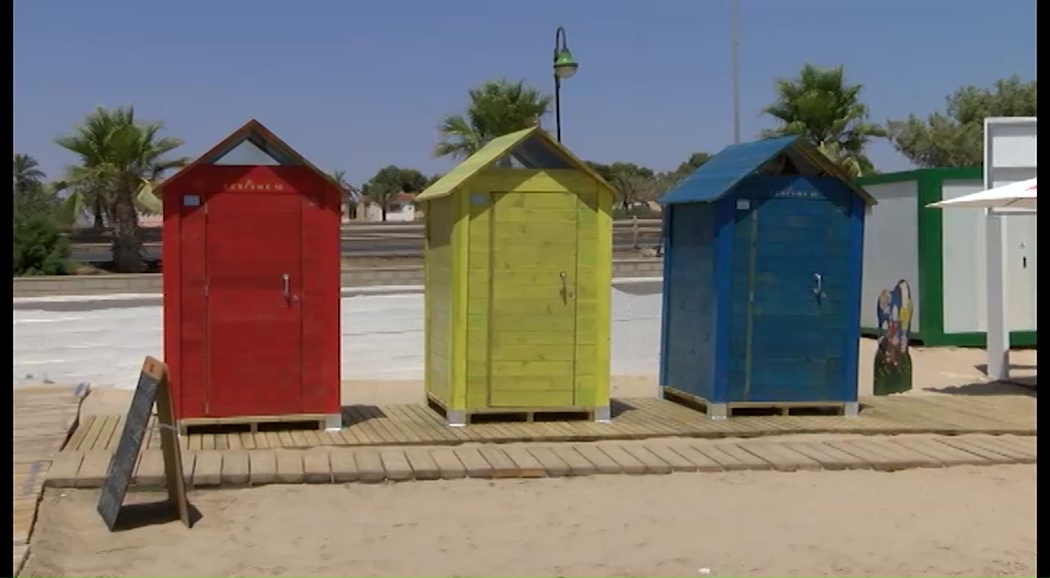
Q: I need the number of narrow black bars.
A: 2